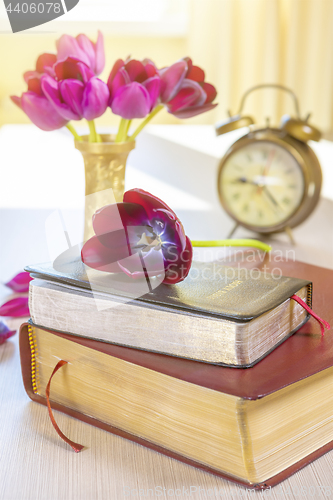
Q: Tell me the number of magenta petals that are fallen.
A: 3